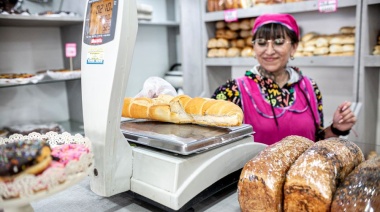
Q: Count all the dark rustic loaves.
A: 3